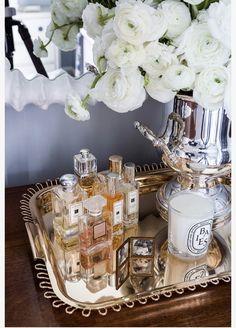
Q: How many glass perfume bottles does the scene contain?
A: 6